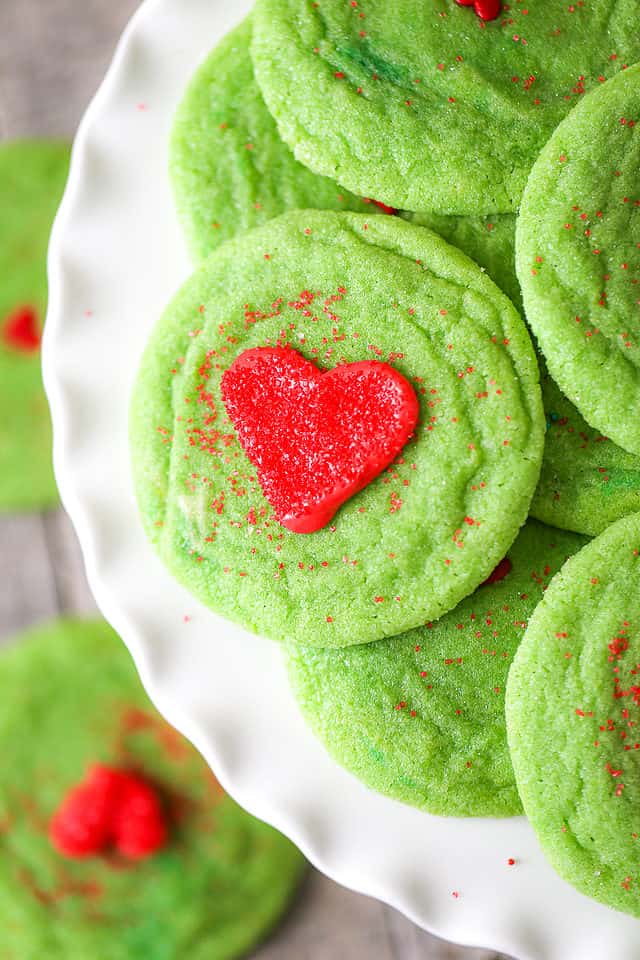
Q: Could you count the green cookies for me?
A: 9